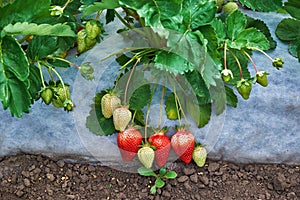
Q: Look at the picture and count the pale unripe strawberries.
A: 4